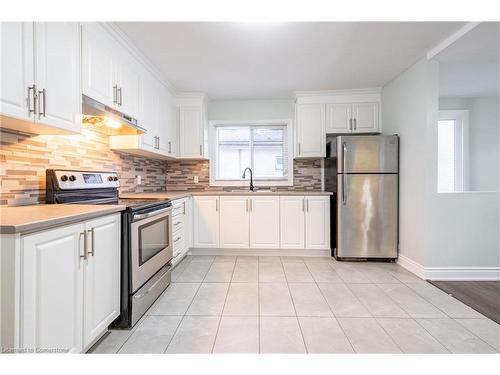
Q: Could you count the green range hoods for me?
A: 0